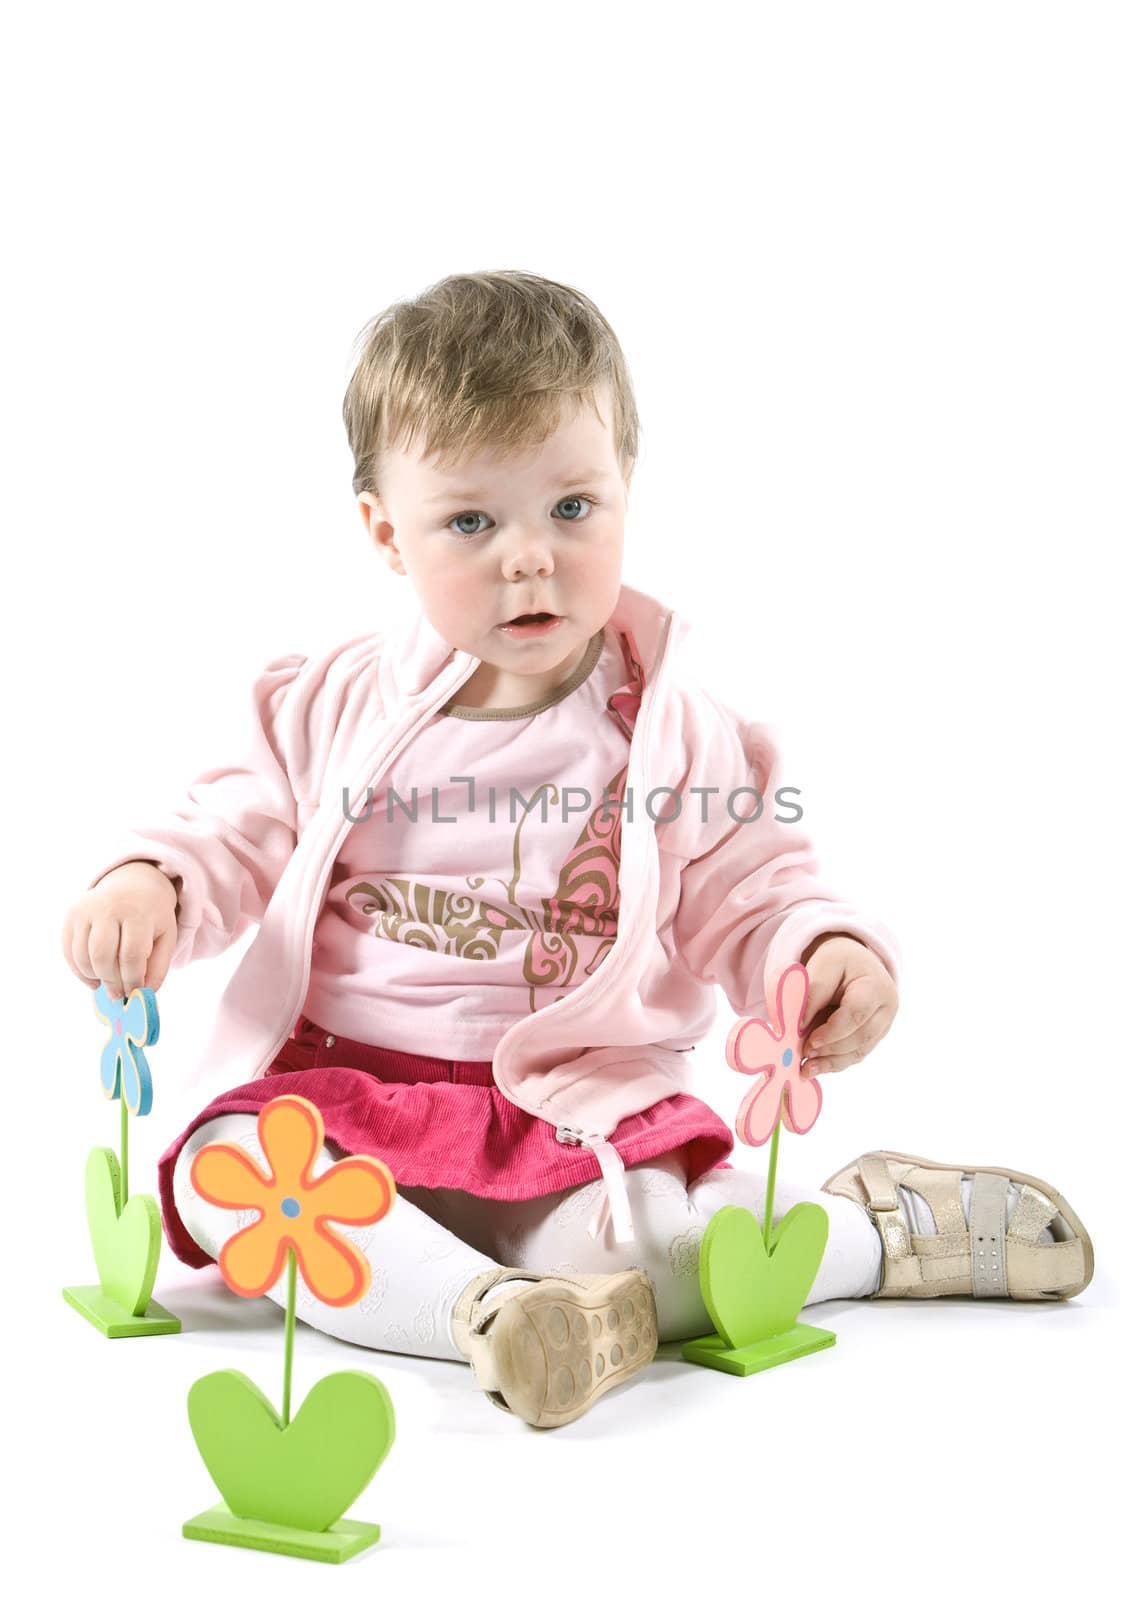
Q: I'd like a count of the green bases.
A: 3